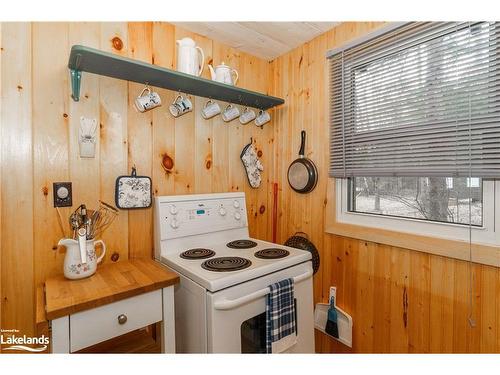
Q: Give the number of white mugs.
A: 6